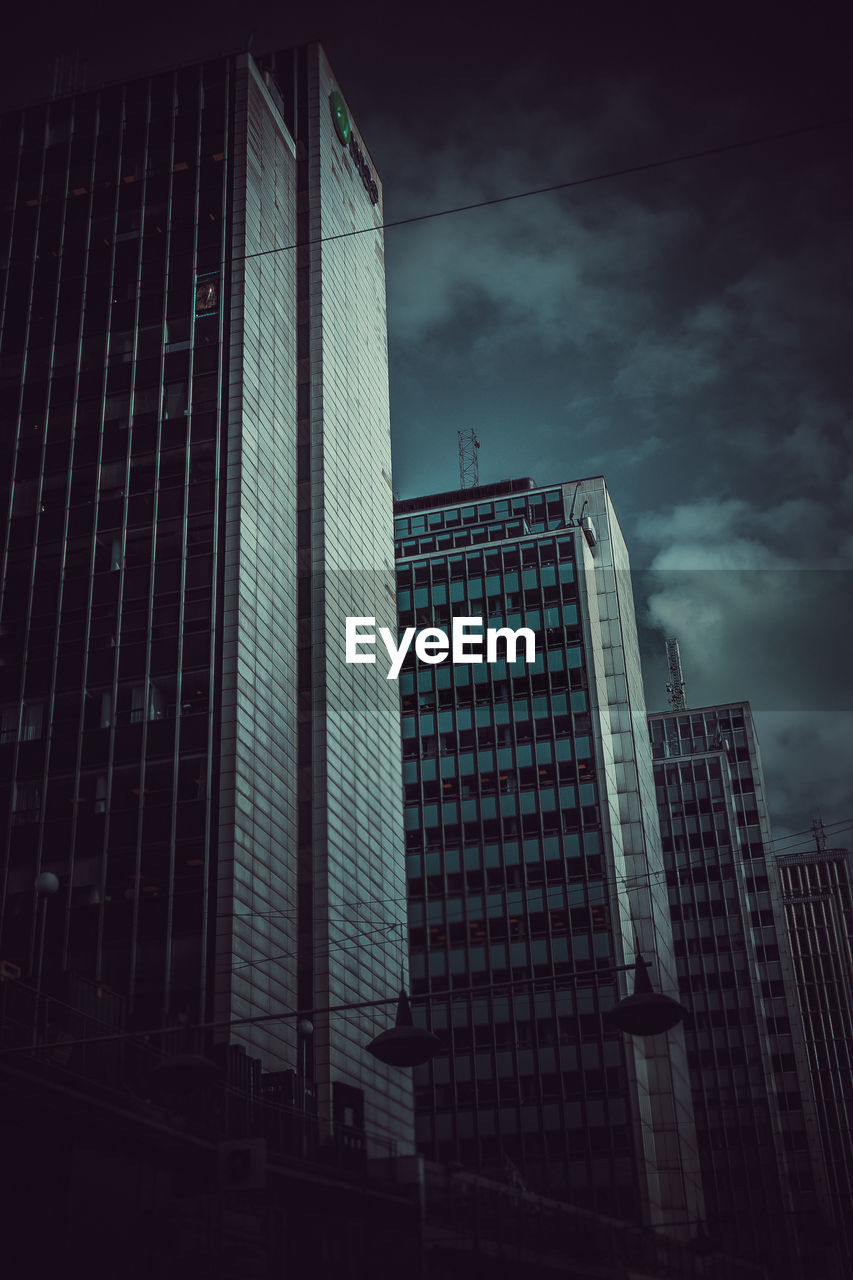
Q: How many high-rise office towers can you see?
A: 4